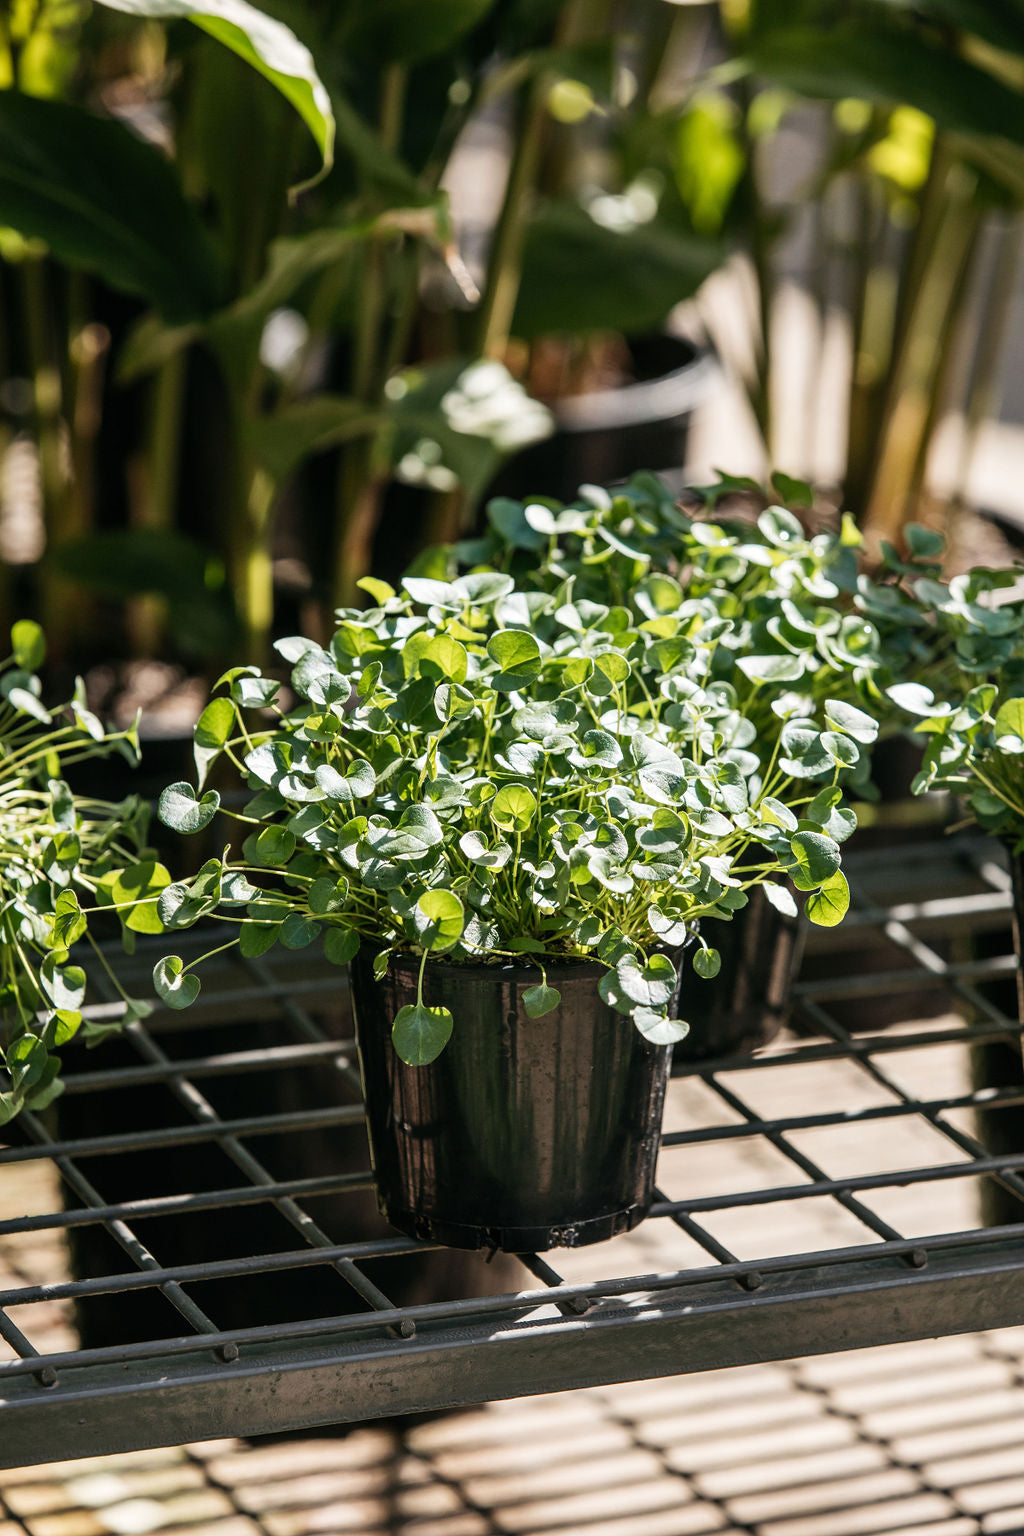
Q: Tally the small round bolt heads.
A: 6